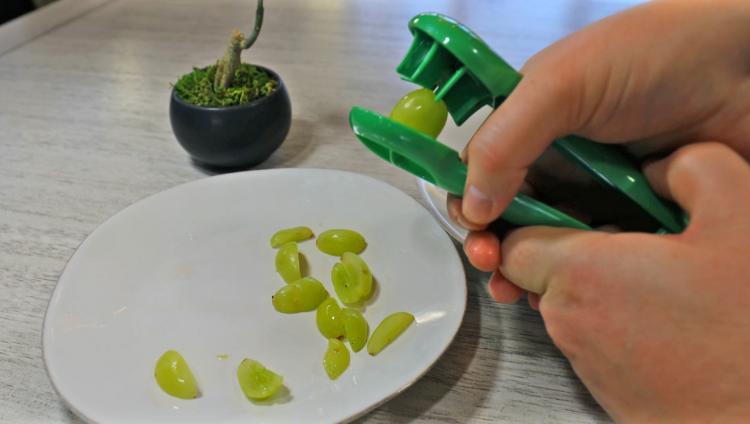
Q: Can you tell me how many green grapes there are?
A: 12